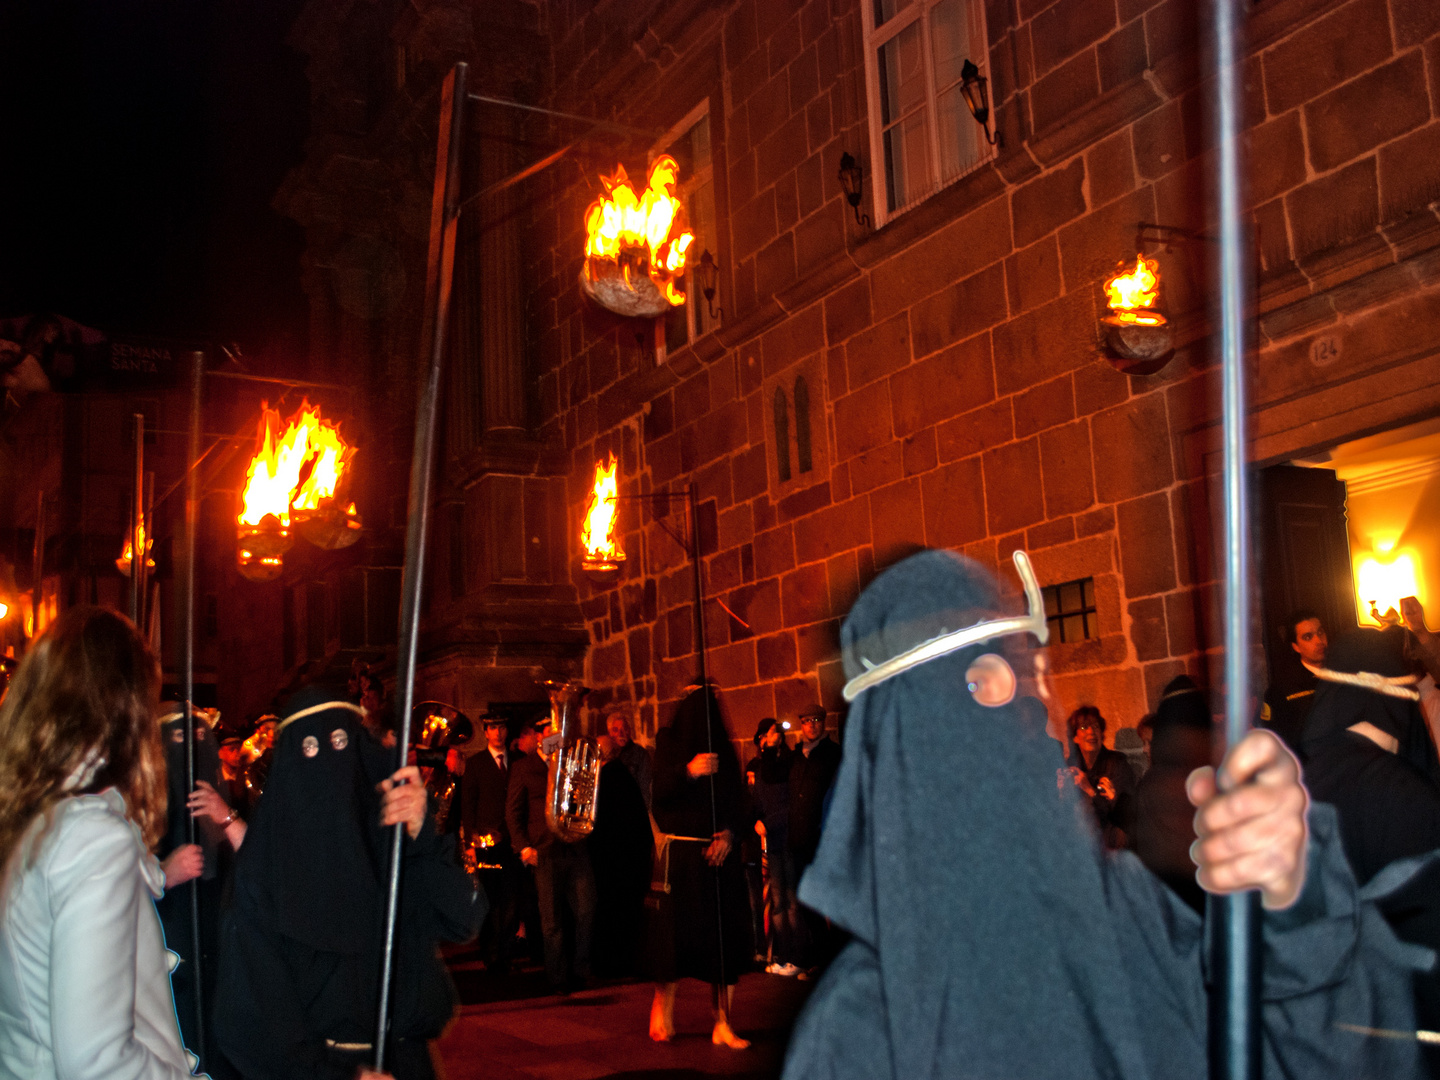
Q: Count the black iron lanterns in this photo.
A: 3